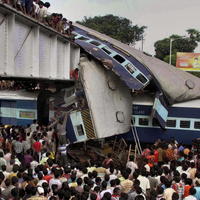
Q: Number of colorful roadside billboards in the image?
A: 1